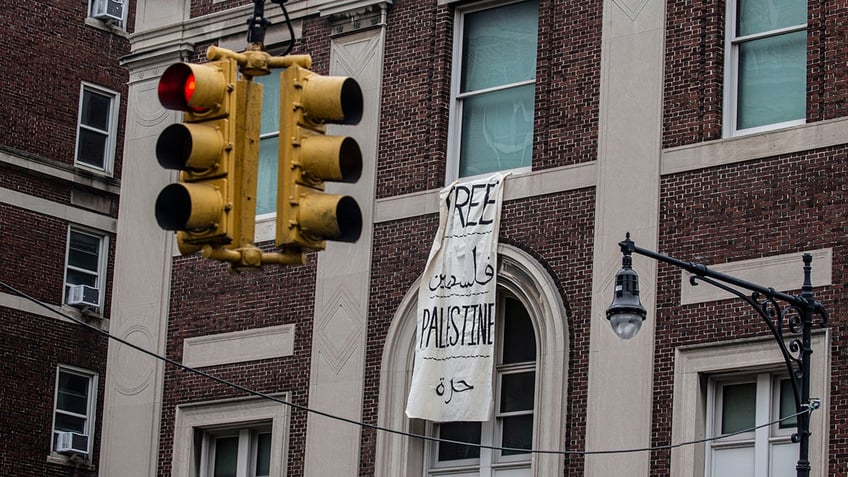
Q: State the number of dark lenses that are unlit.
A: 5